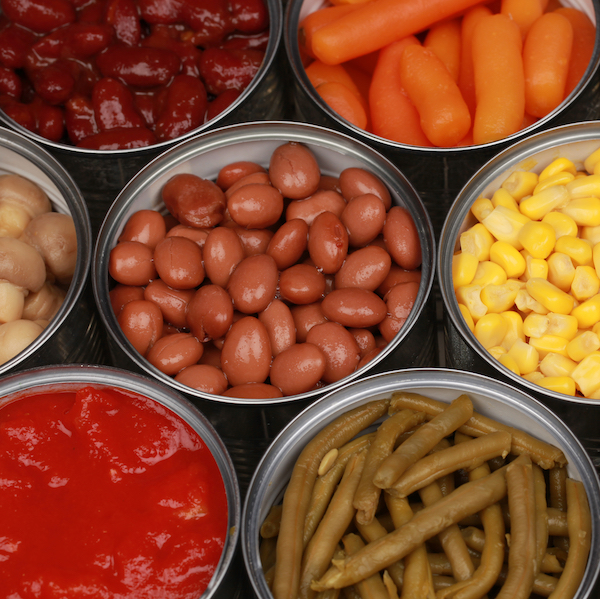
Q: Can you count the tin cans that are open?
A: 7